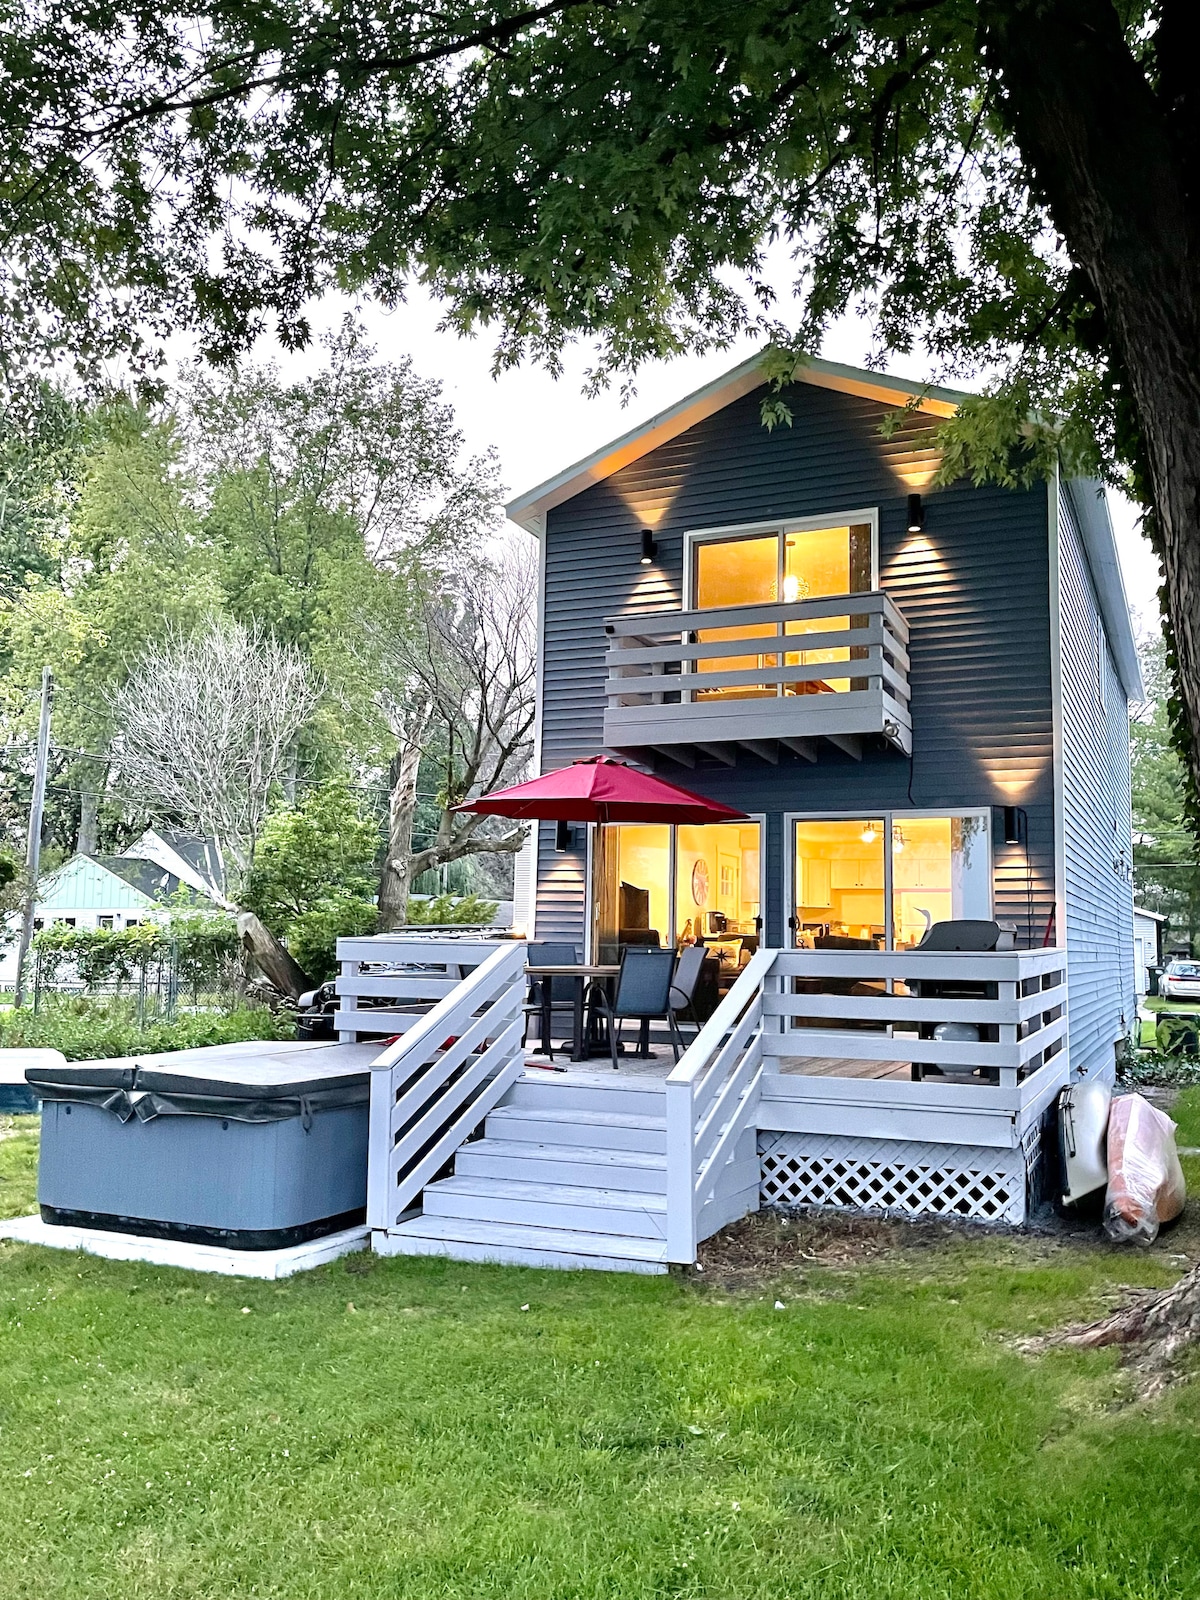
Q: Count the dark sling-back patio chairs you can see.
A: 3